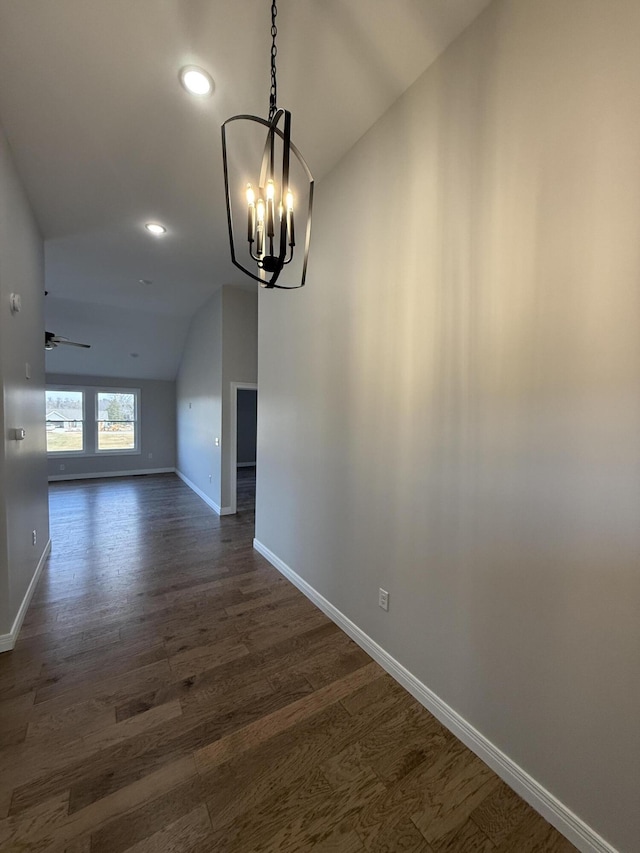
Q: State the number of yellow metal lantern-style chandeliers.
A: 0